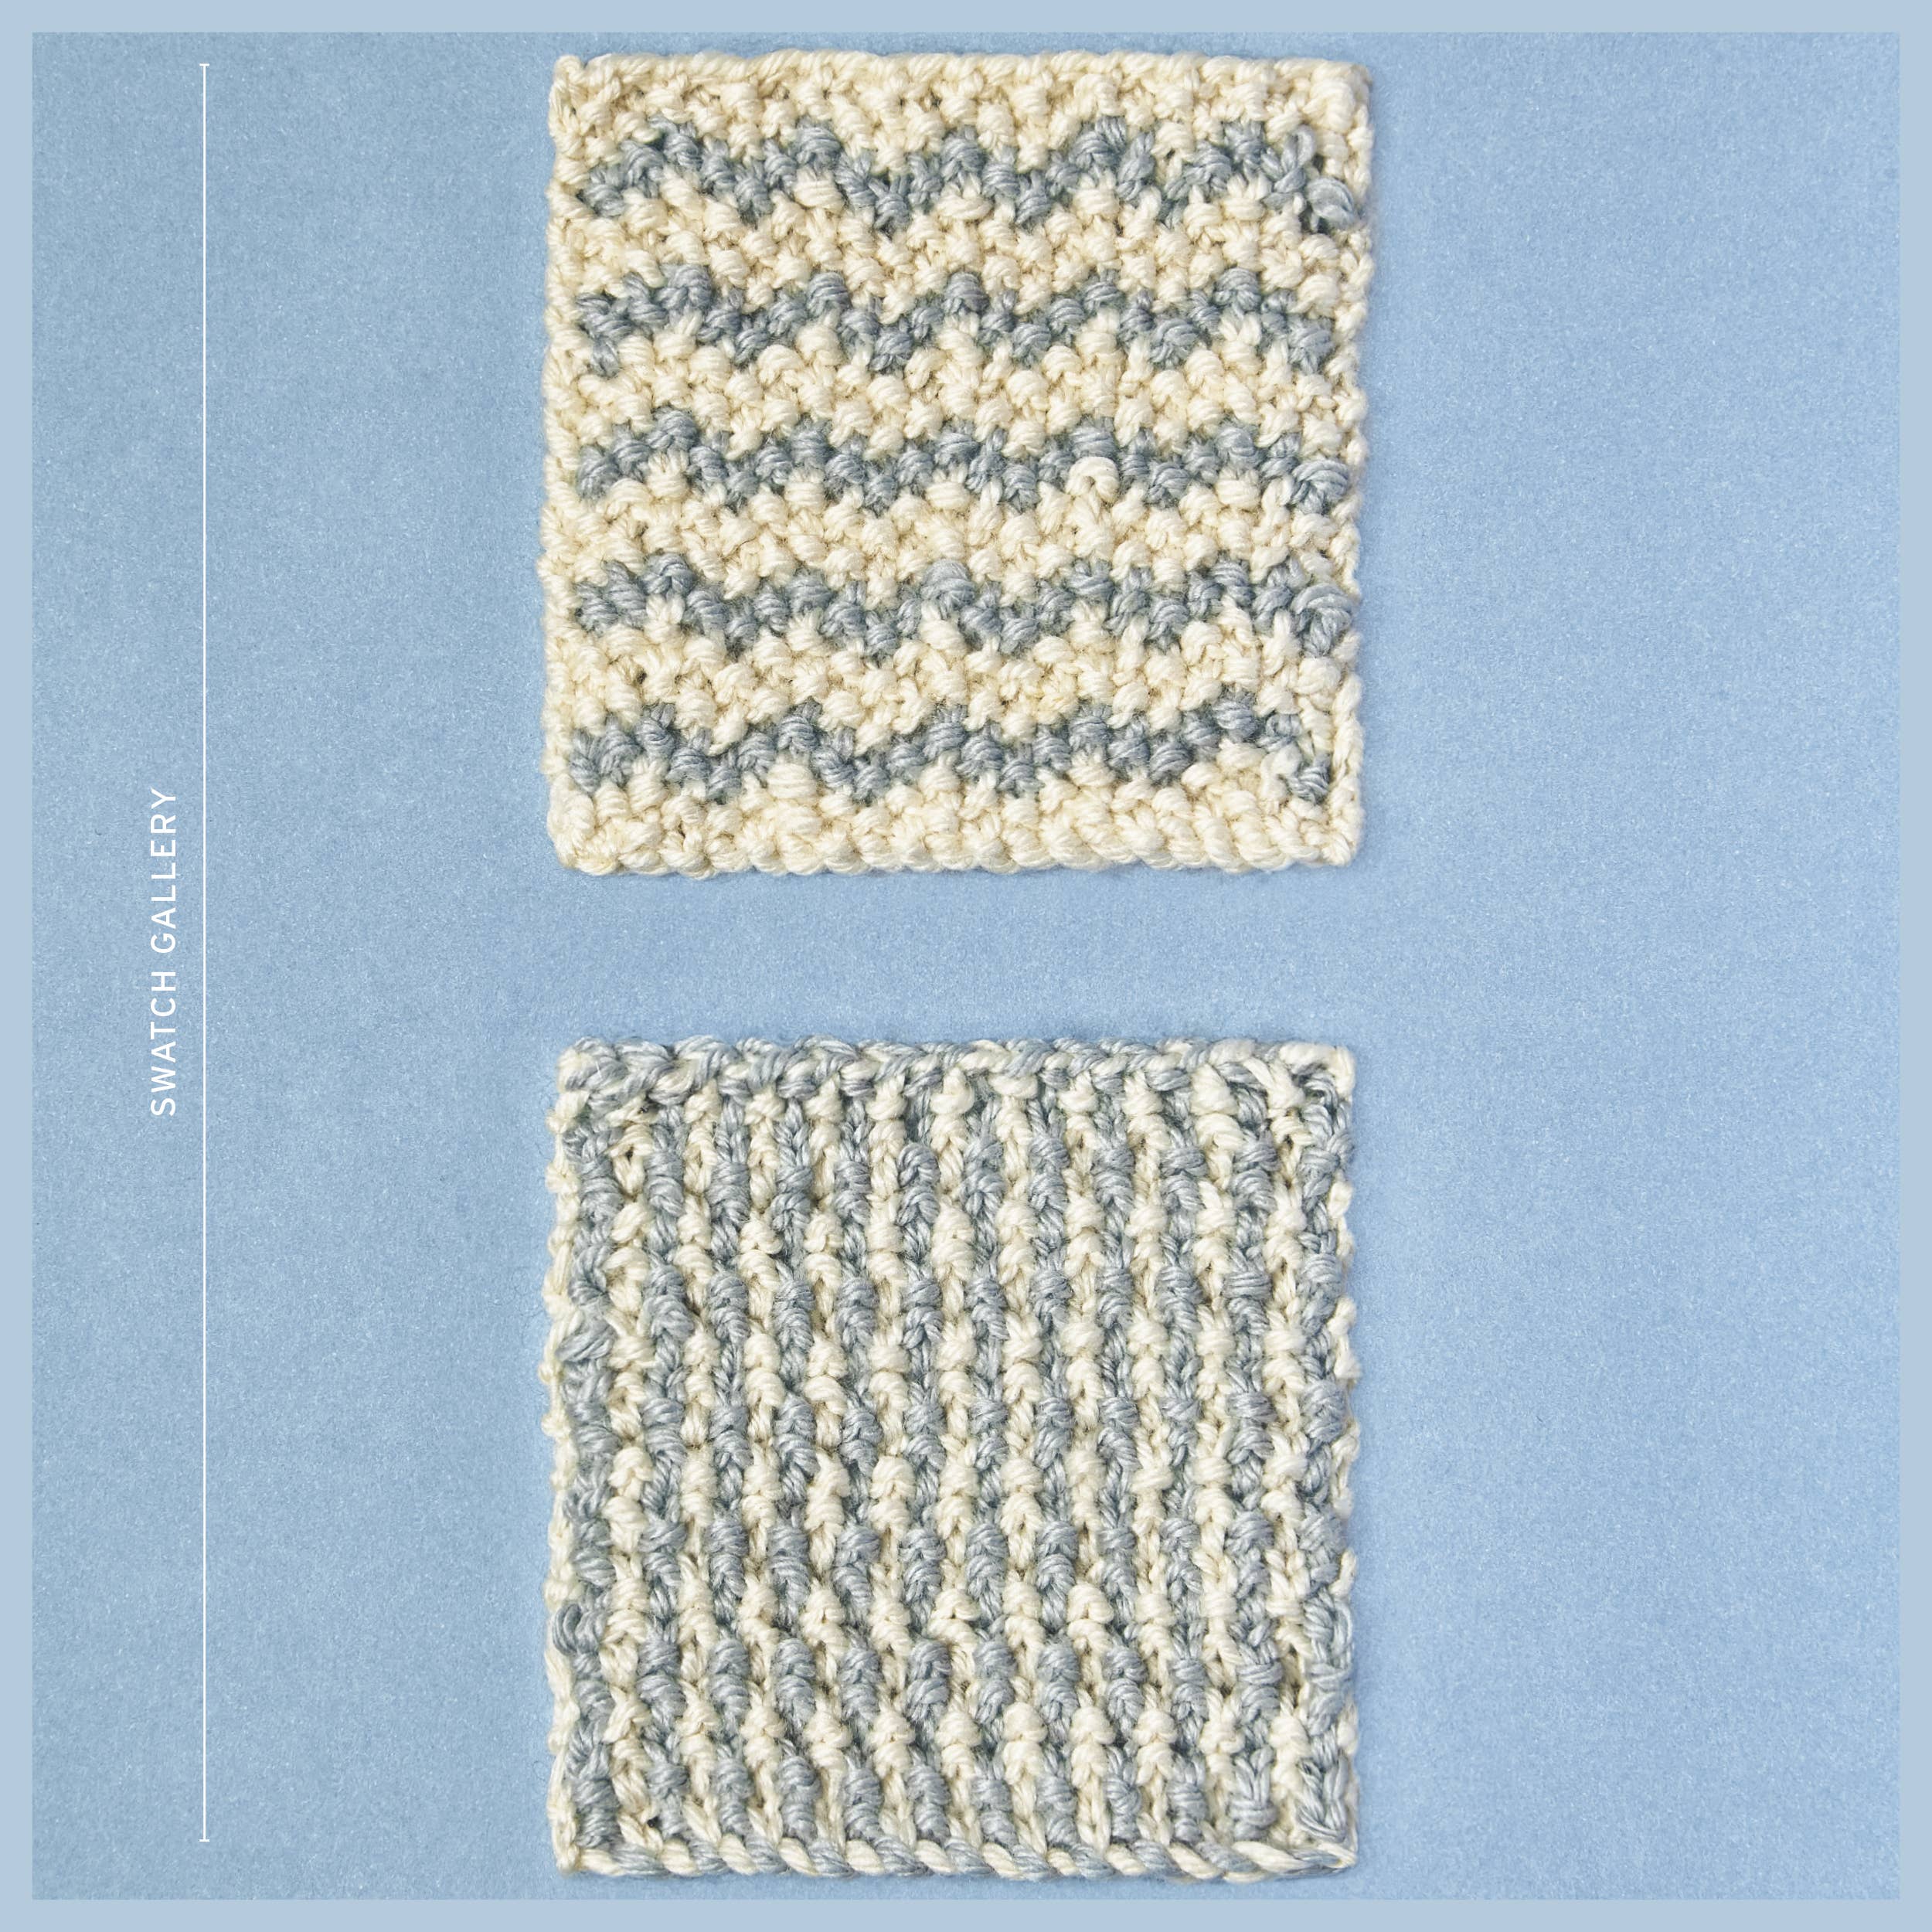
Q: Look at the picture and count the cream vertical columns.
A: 11